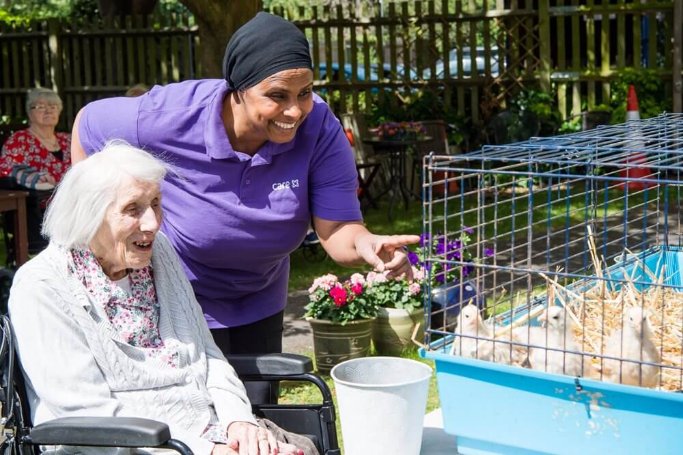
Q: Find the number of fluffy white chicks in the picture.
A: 3